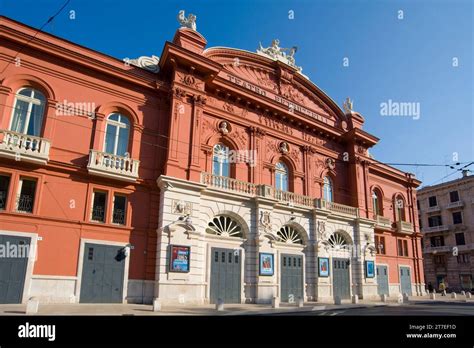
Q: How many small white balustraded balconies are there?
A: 4